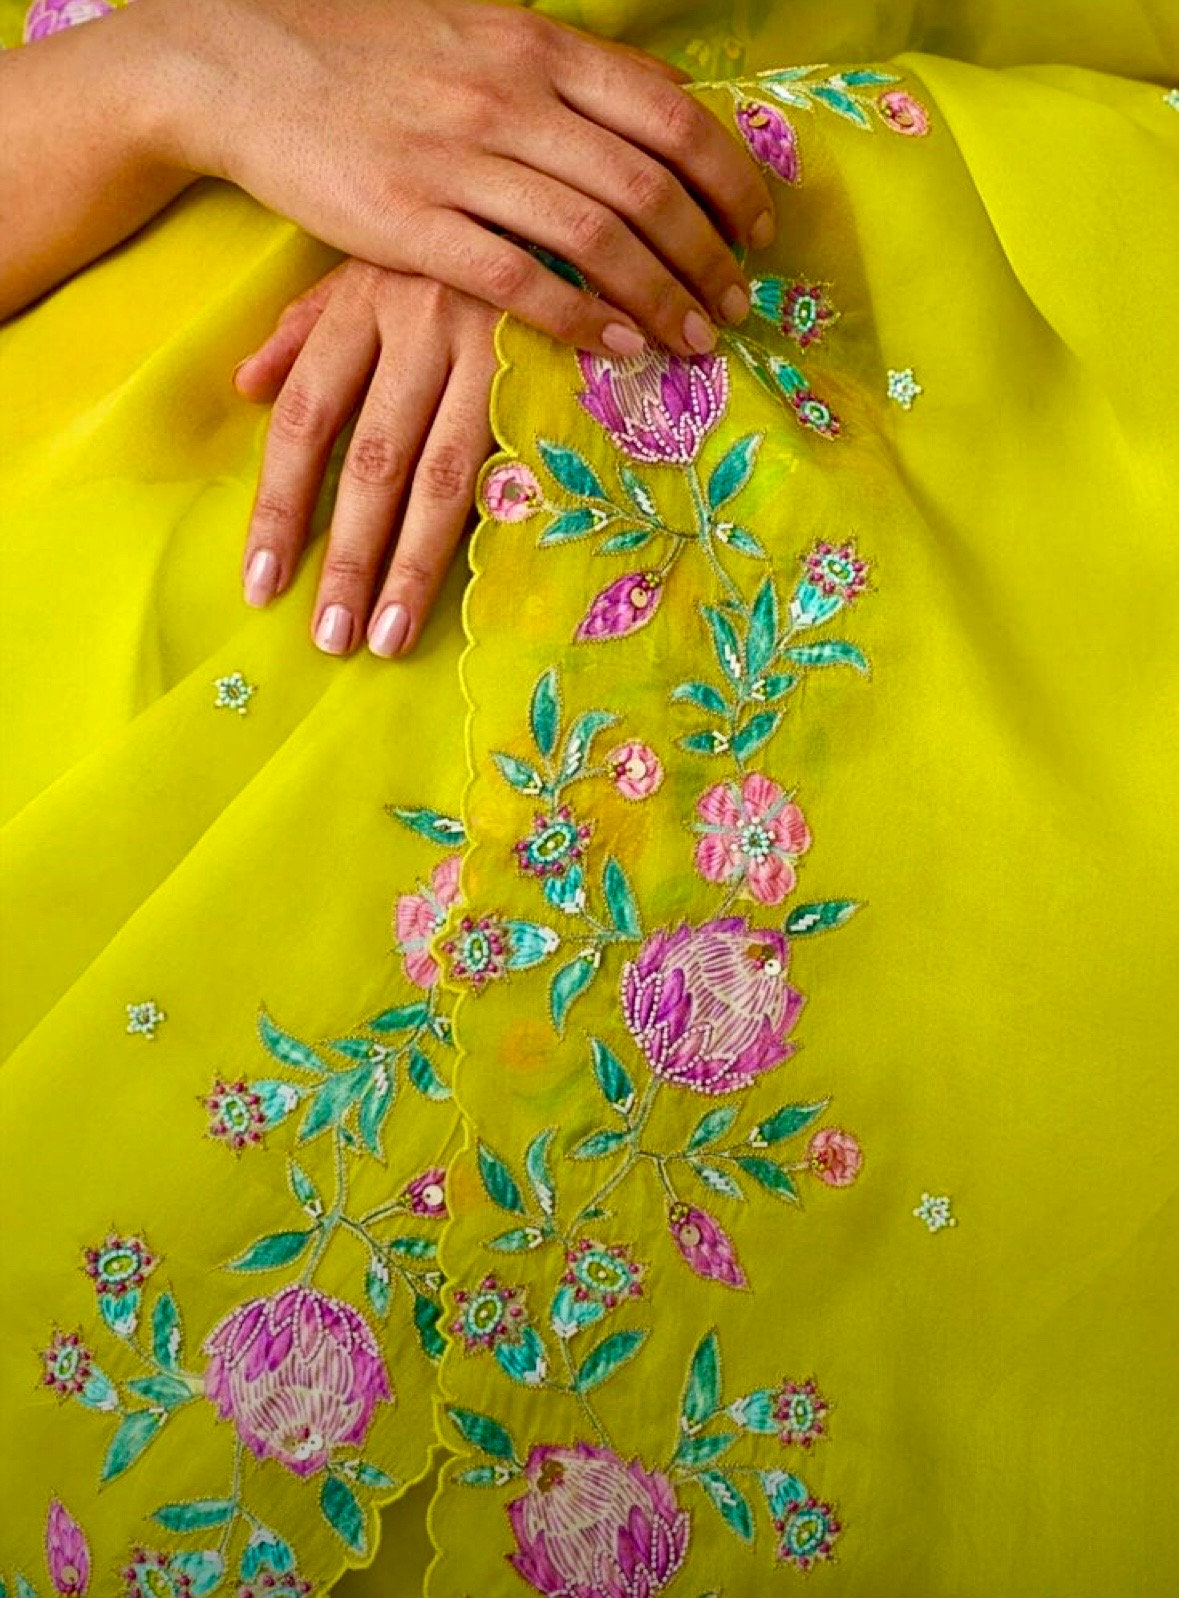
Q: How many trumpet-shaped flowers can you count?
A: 14